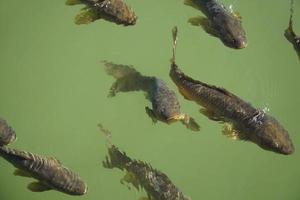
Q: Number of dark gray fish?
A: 8